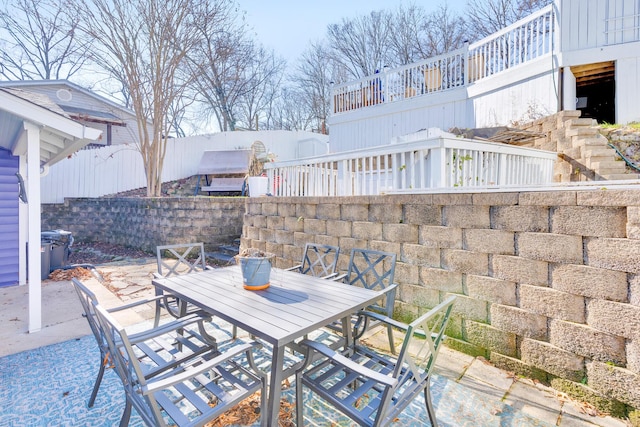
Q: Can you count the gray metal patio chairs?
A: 6